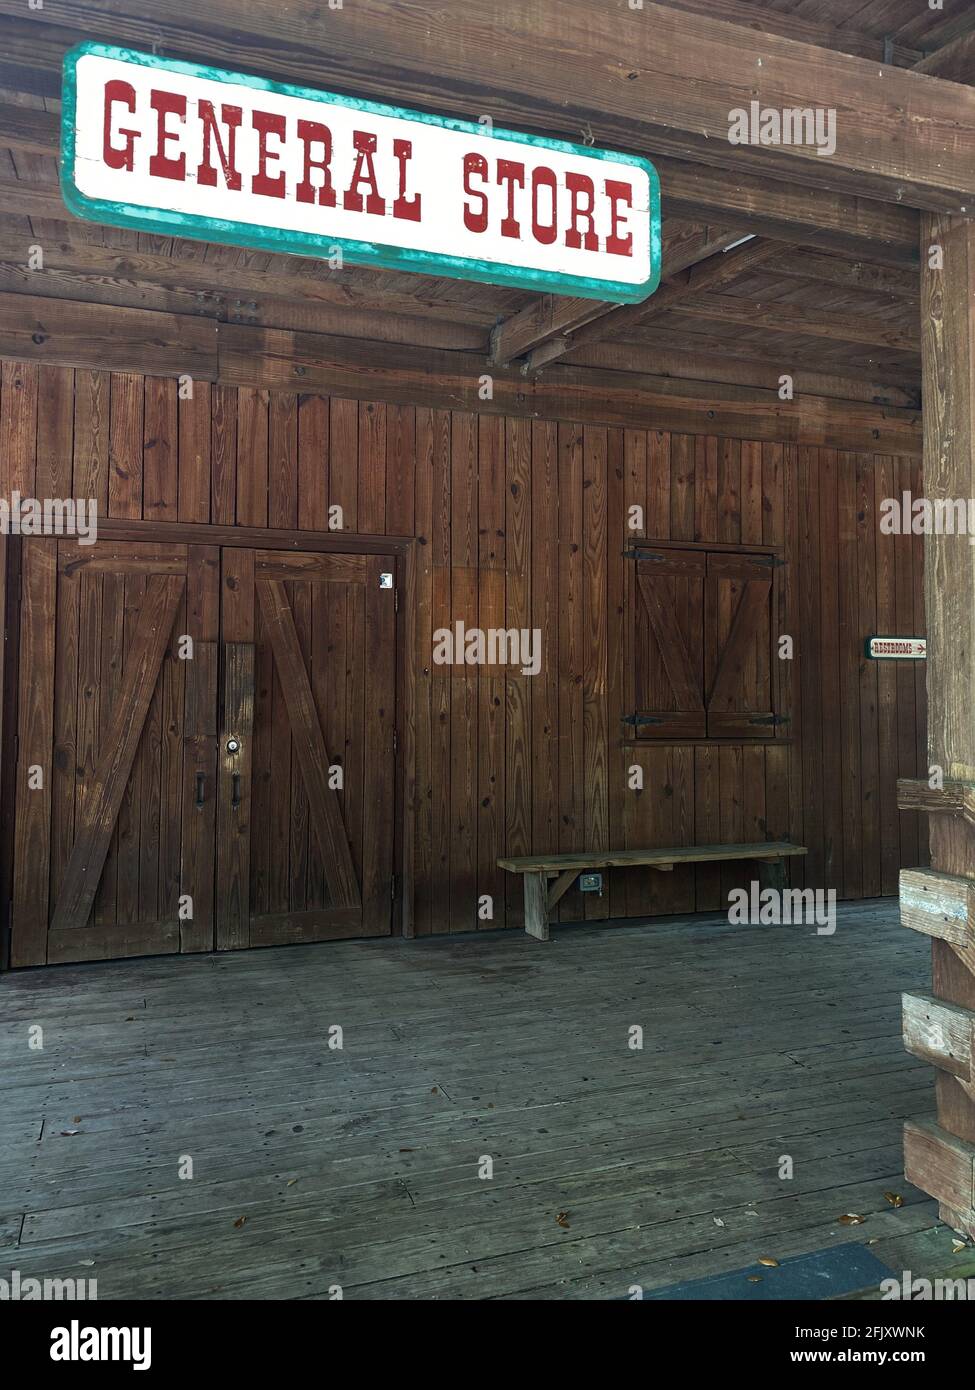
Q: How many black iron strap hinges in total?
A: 4